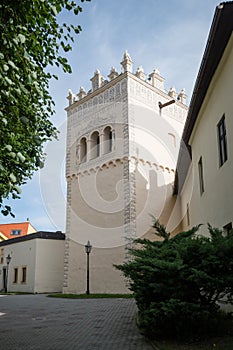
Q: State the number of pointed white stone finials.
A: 9